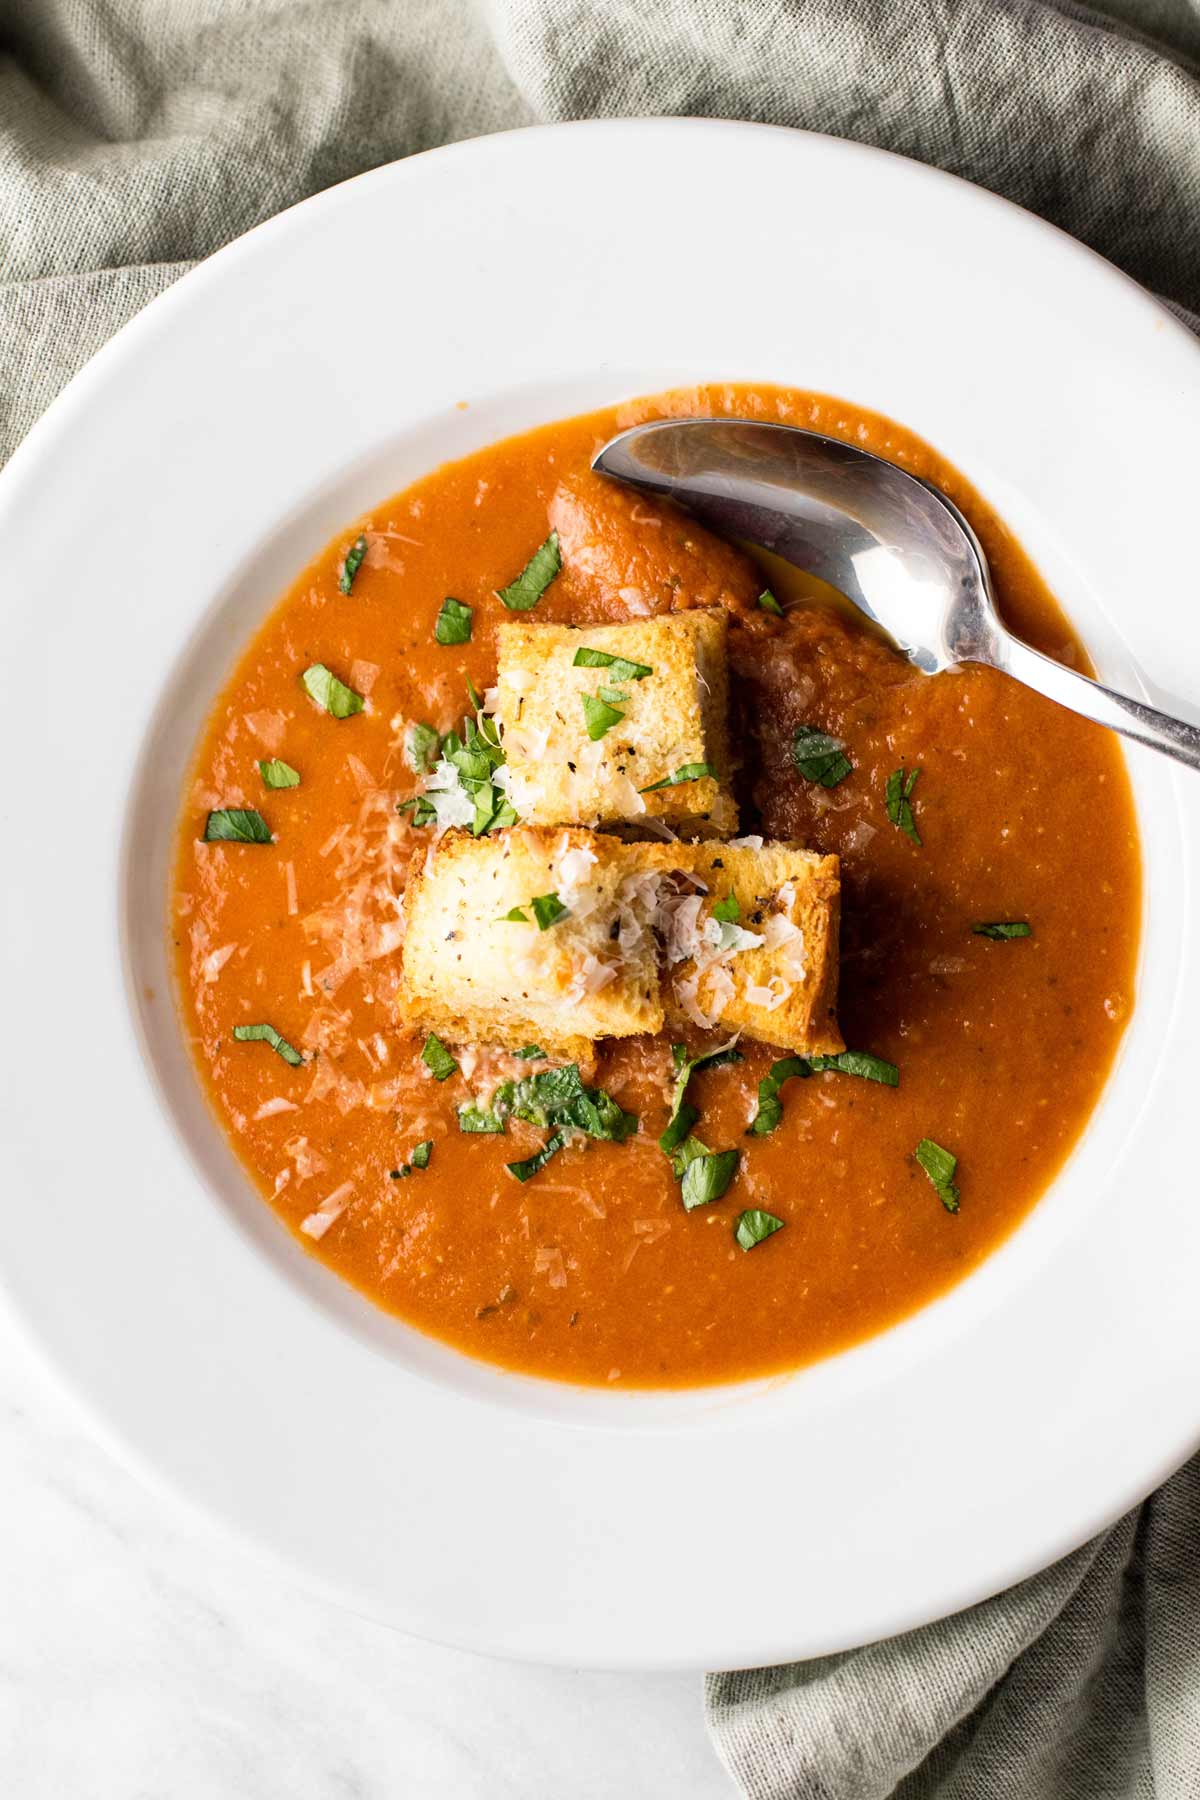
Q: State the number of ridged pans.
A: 0